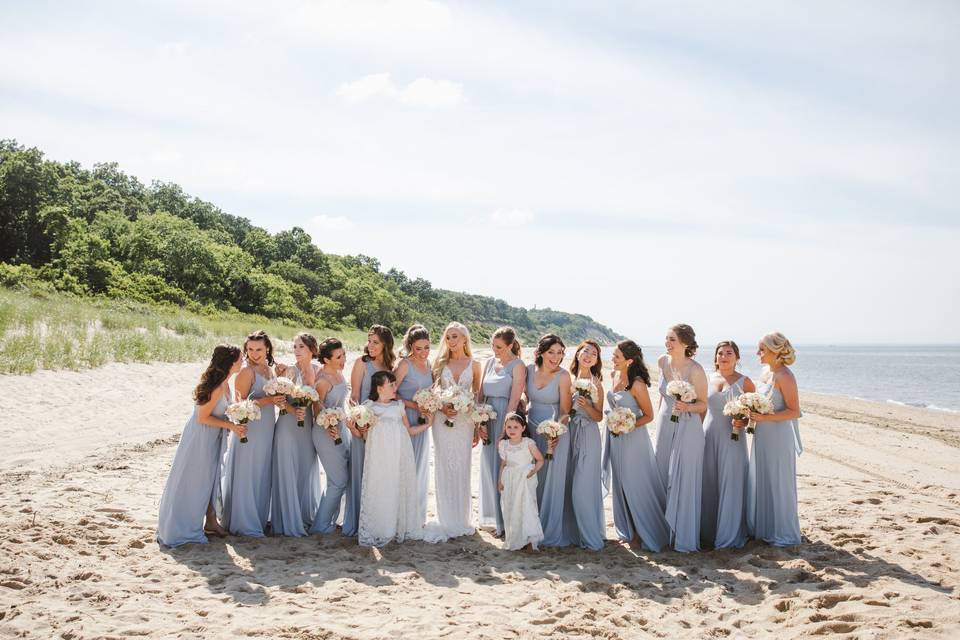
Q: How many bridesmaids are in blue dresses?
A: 13